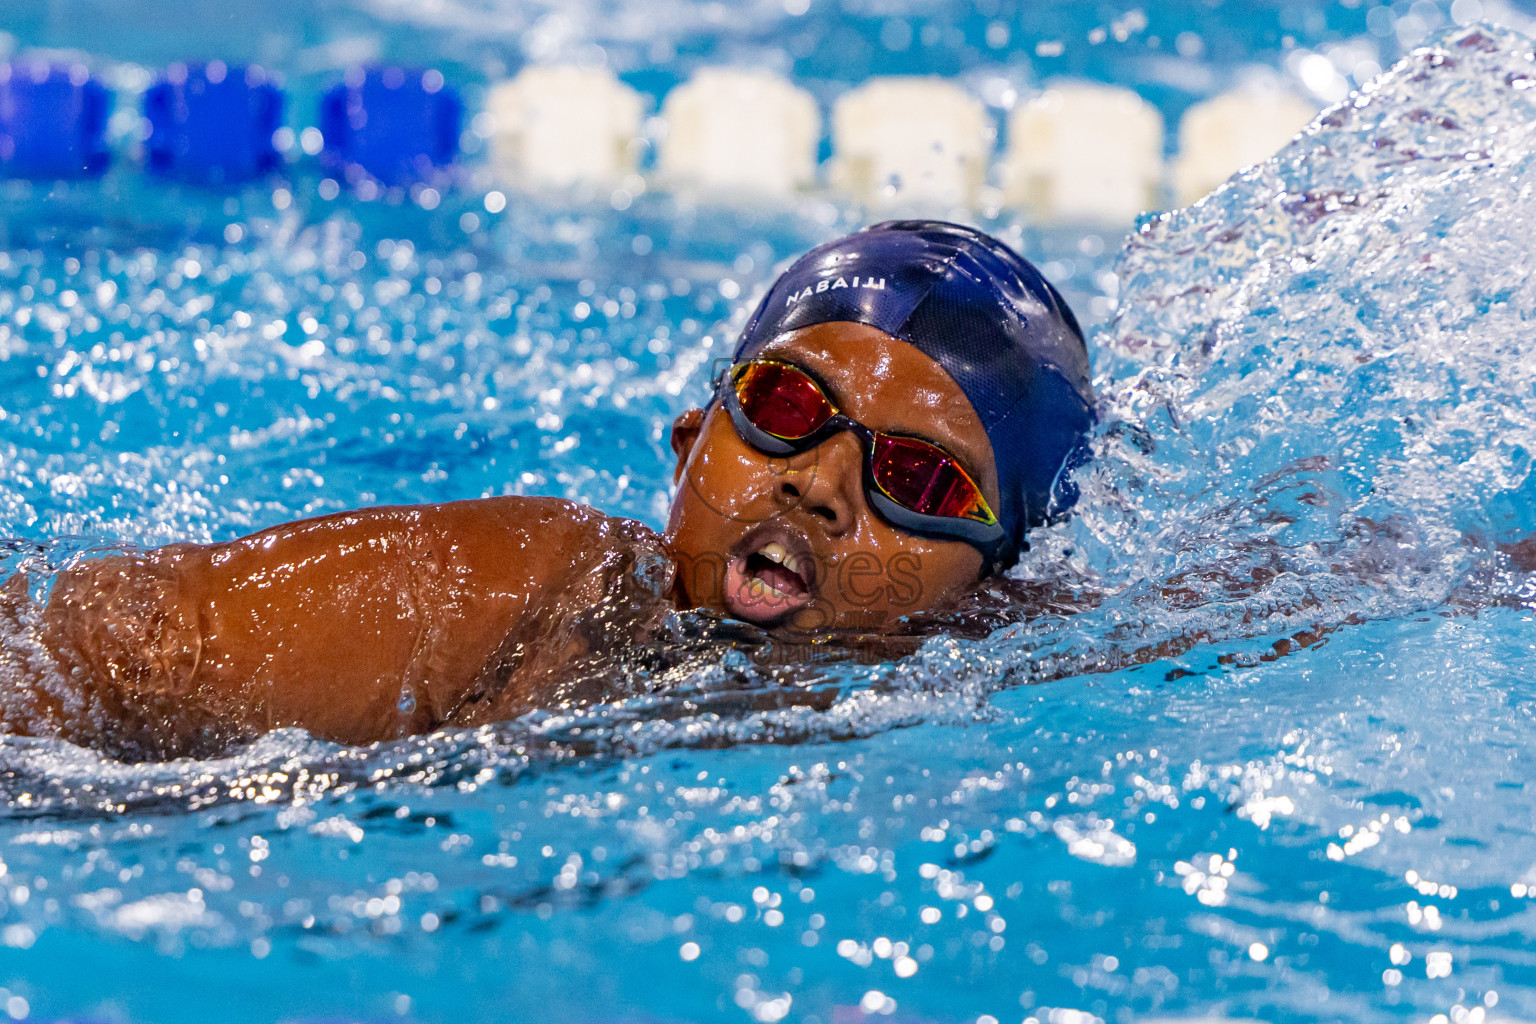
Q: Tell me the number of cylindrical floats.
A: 8